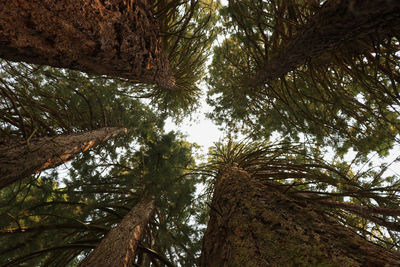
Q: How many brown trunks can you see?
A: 5